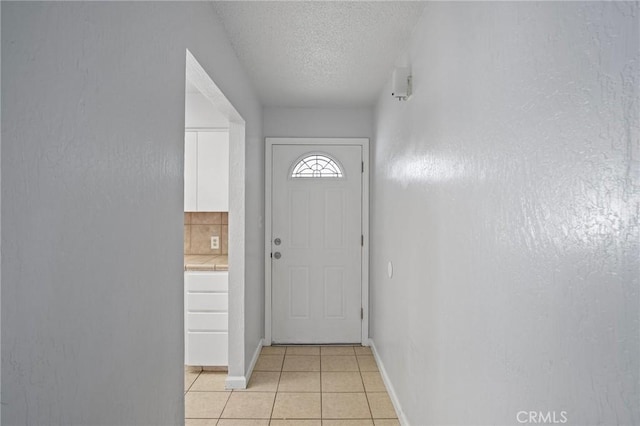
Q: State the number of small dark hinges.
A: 3